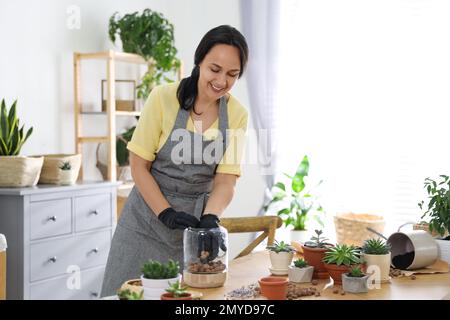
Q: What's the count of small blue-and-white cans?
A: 0